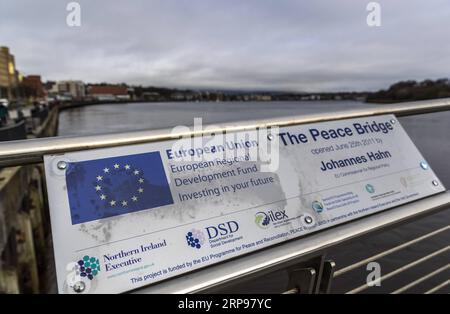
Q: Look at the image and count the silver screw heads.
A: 6